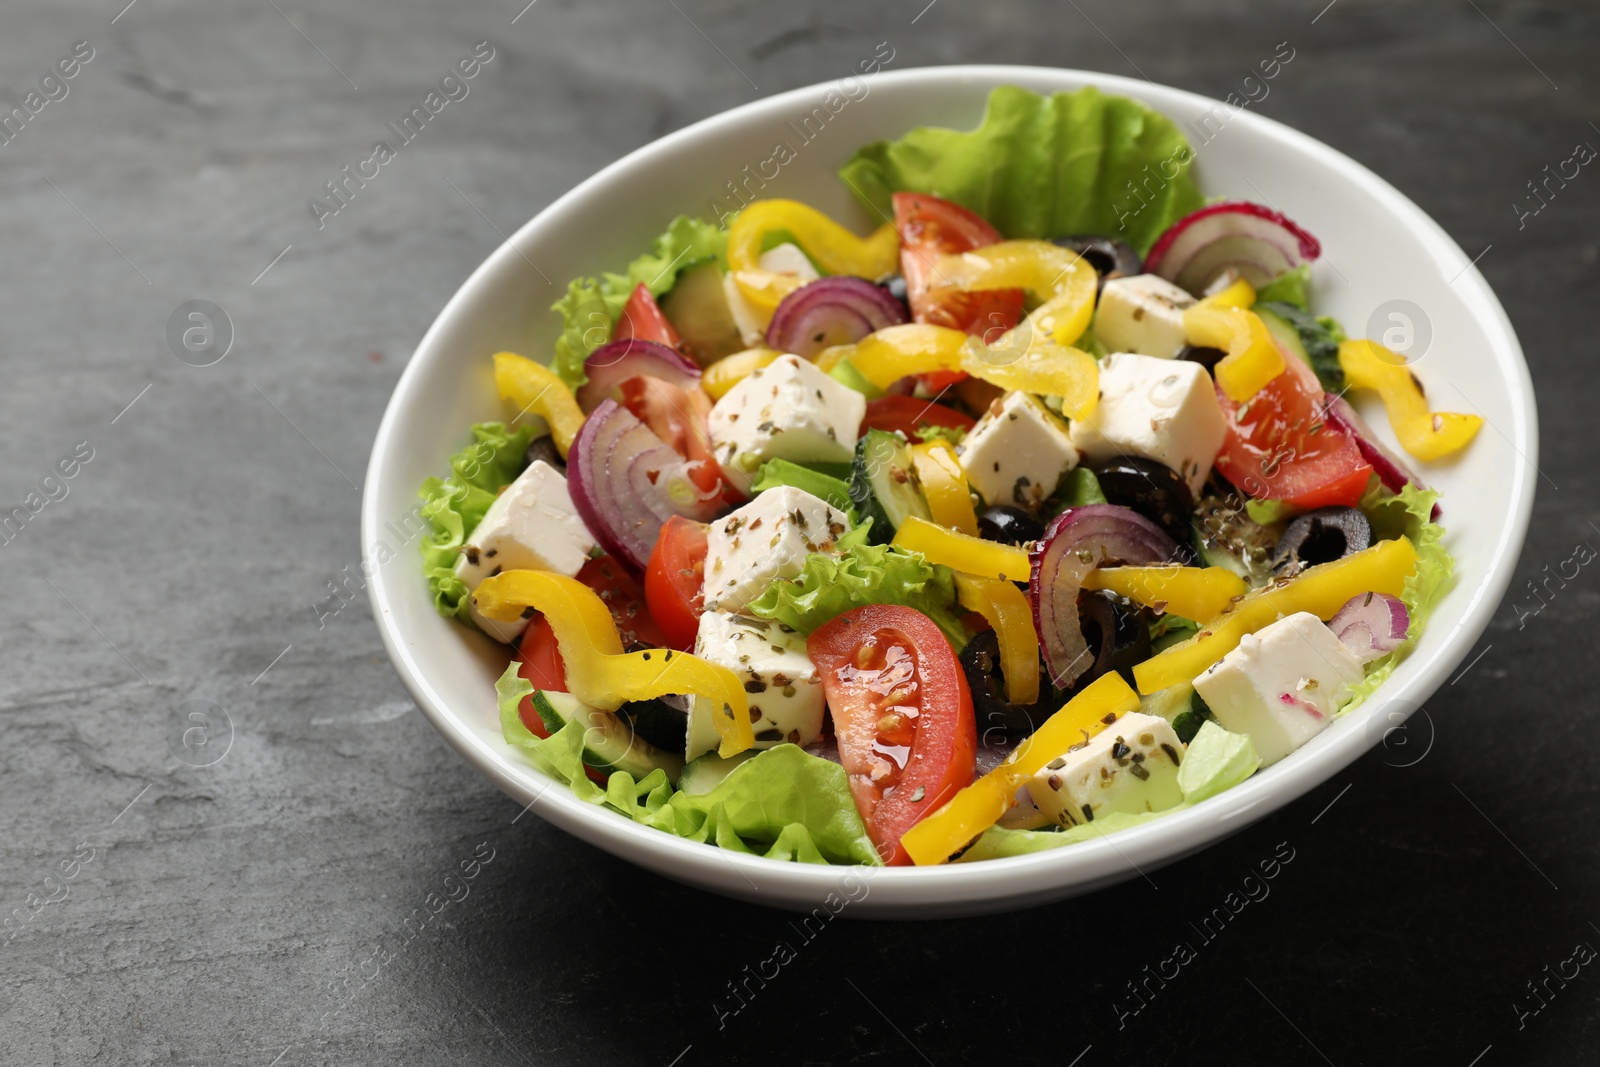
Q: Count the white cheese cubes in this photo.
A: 10